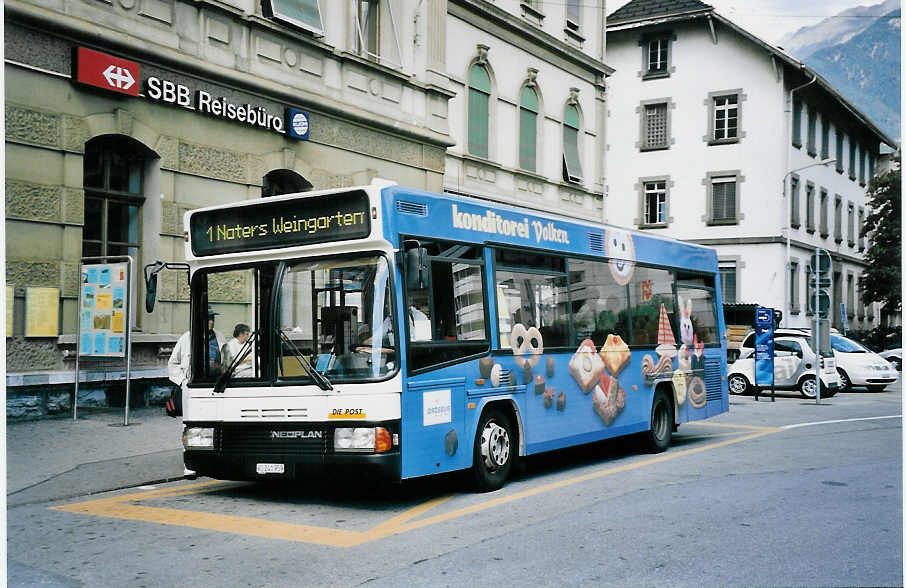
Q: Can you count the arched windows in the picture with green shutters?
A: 3